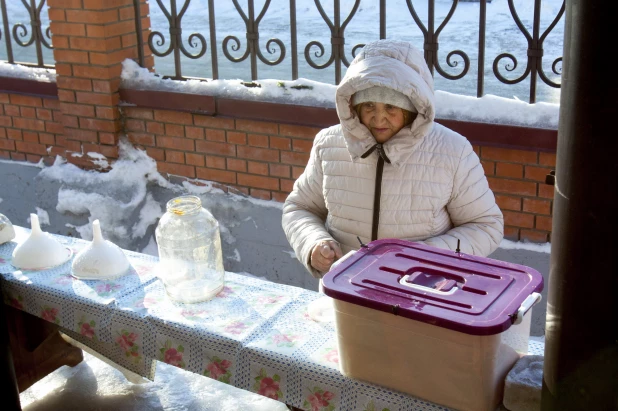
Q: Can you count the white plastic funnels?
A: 2